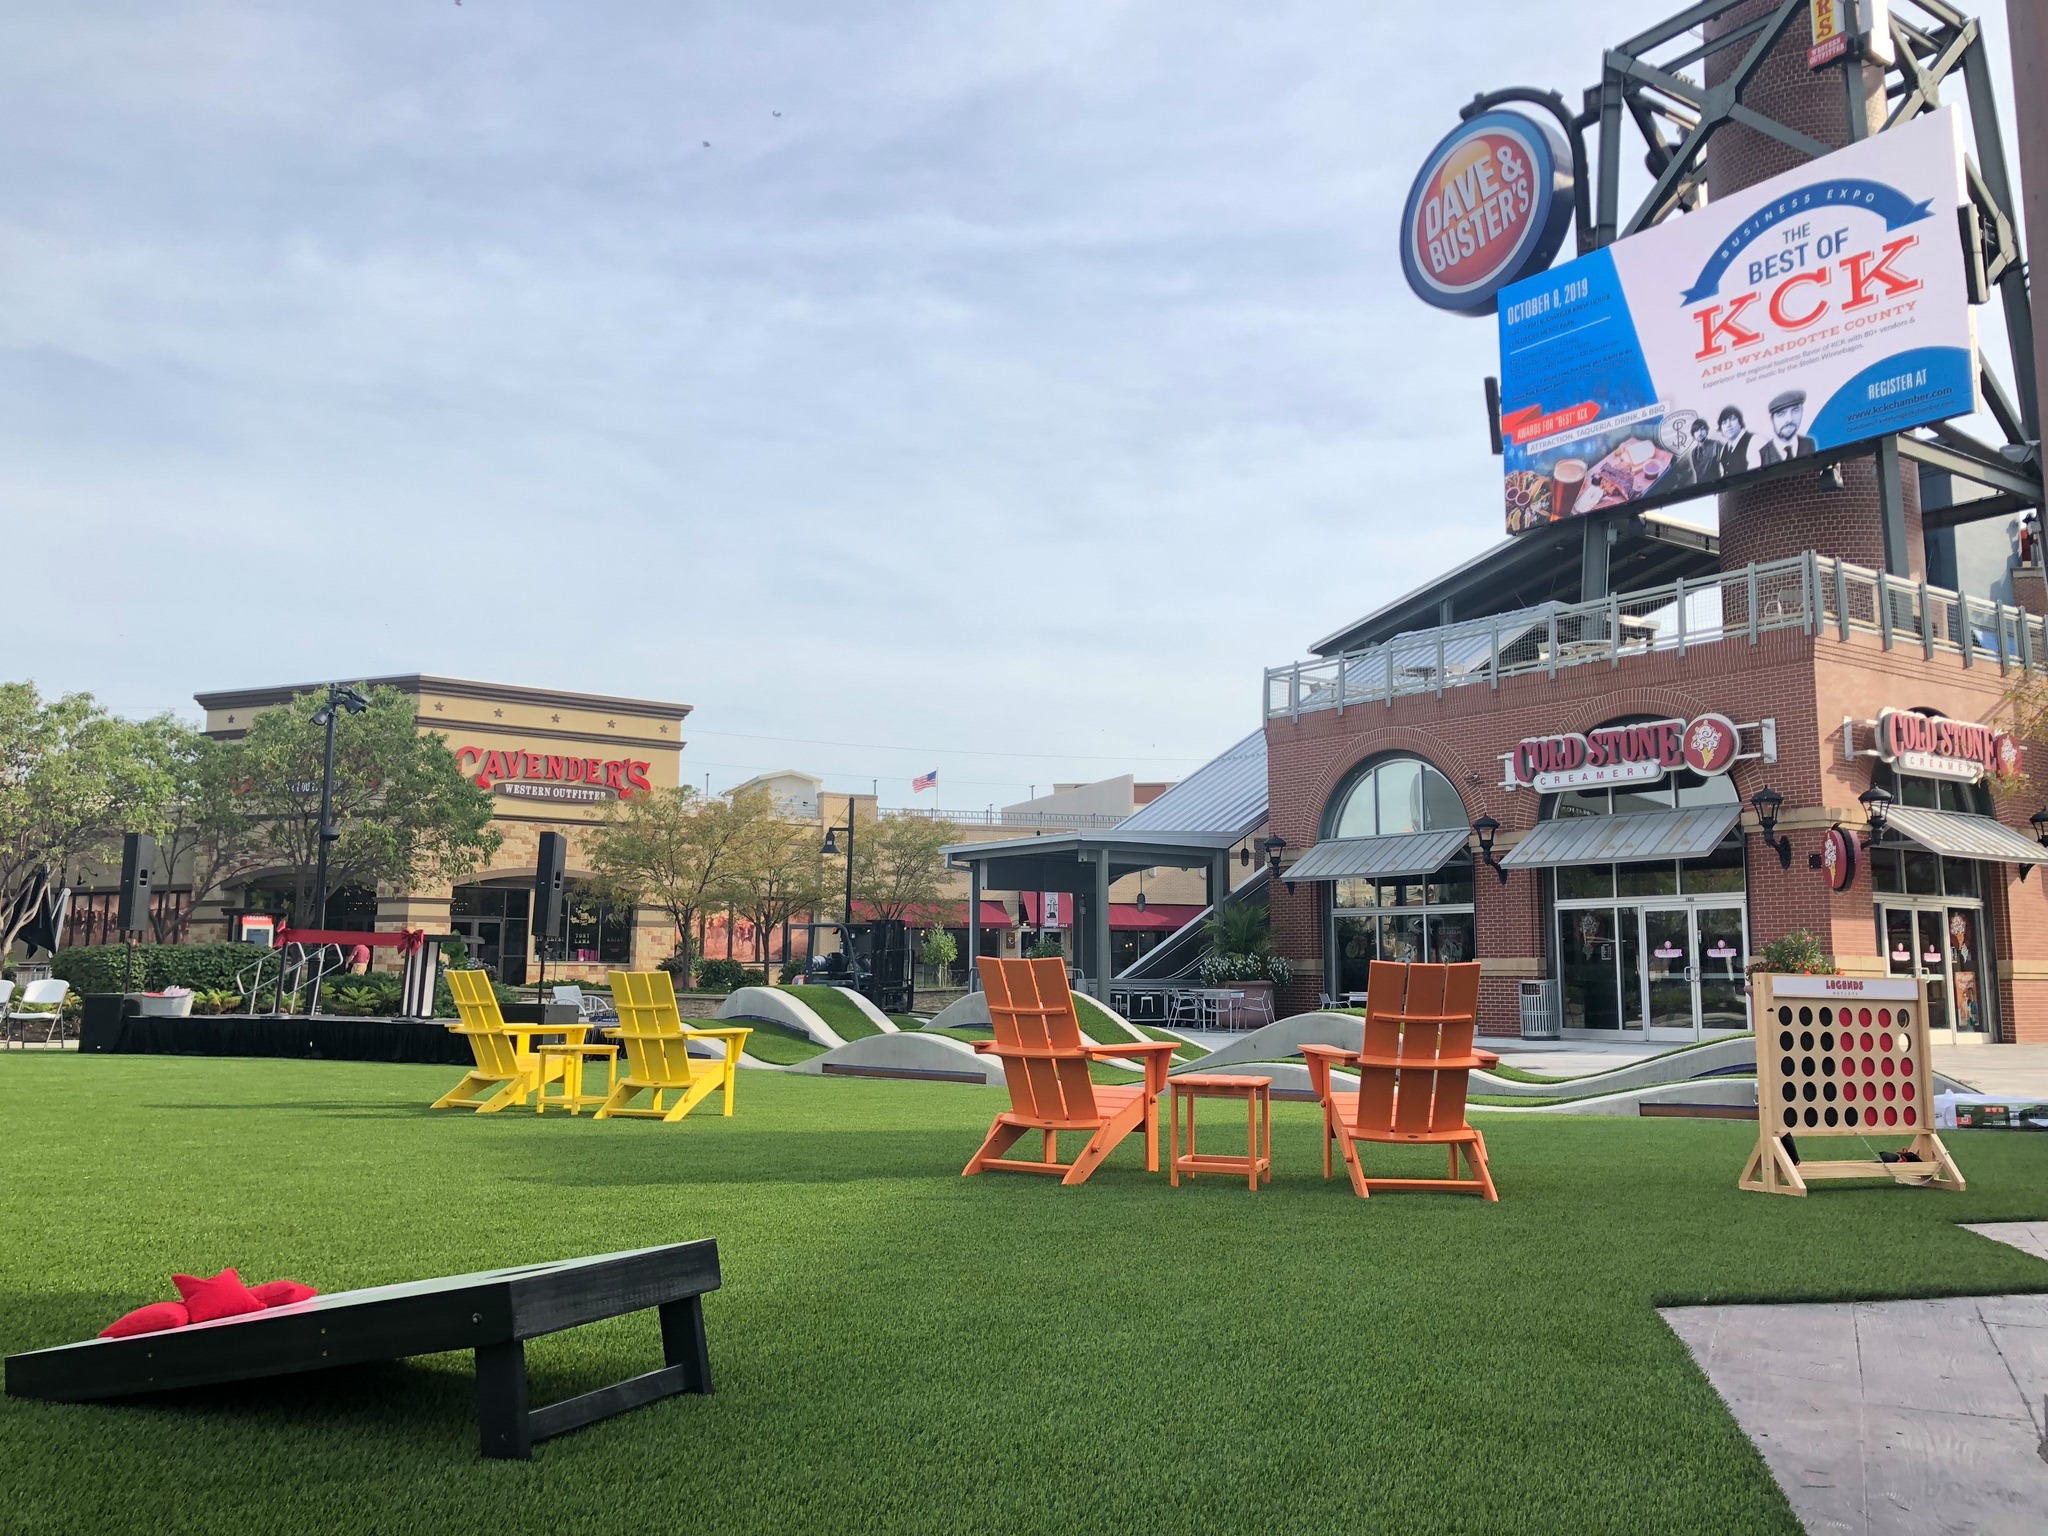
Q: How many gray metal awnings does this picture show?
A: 3